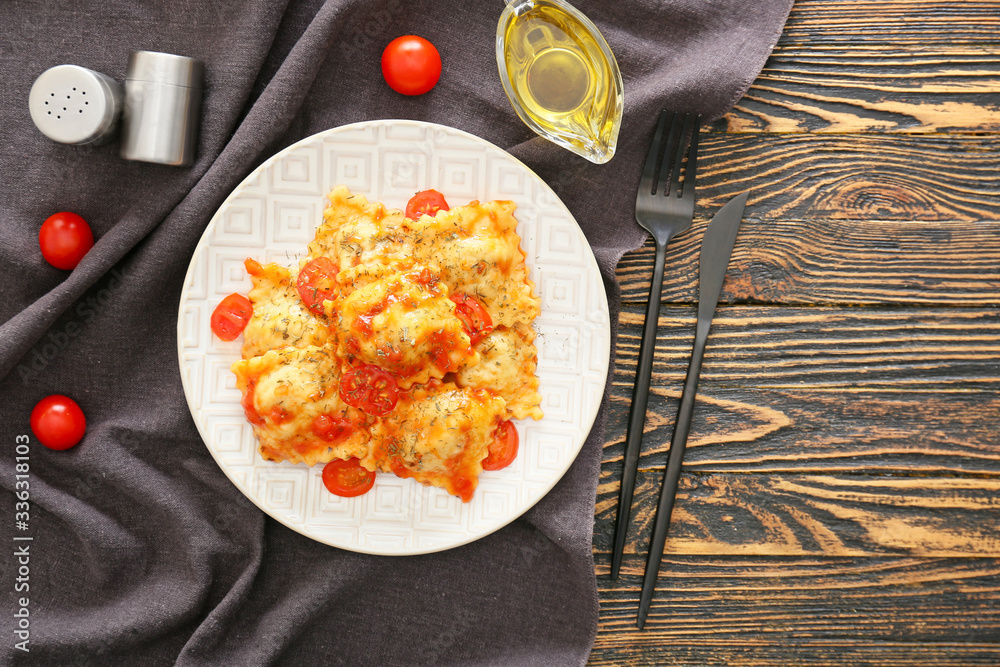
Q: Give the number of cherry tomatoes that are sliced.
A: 7